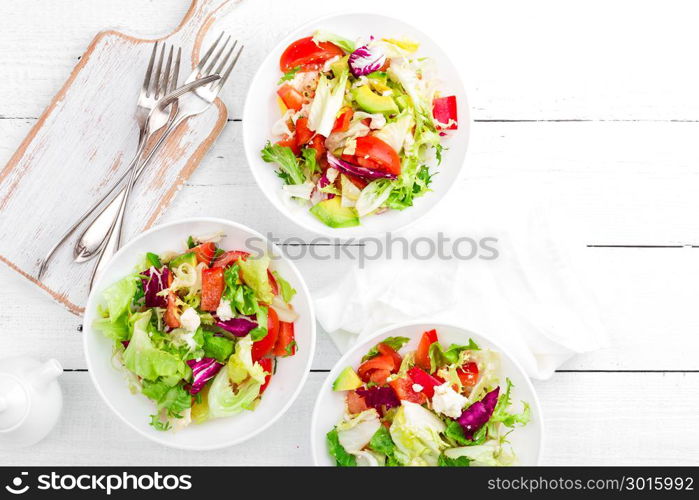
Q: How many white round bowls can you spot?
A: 3